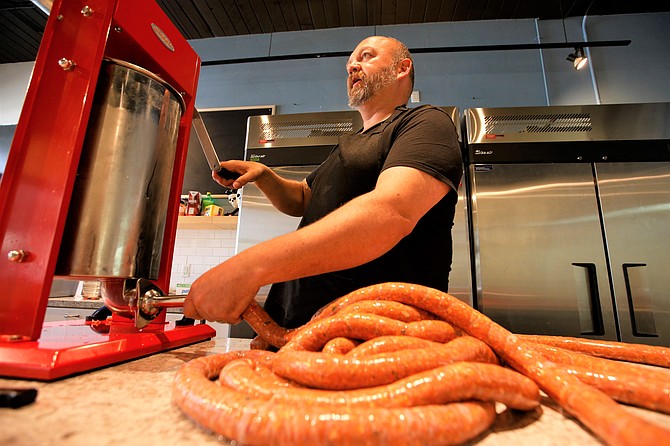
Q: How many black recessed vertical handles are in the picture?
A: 2